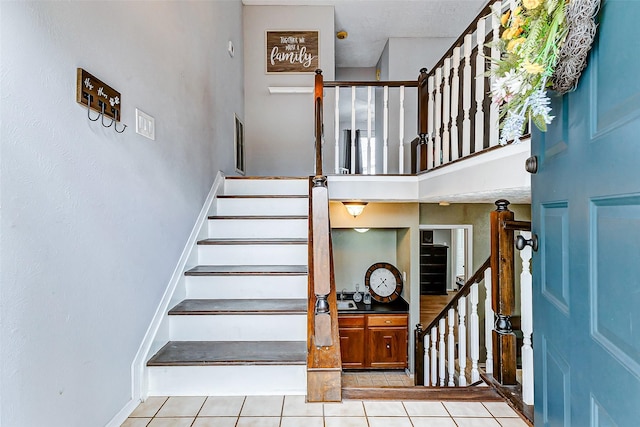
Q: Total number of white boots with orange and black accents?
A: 0